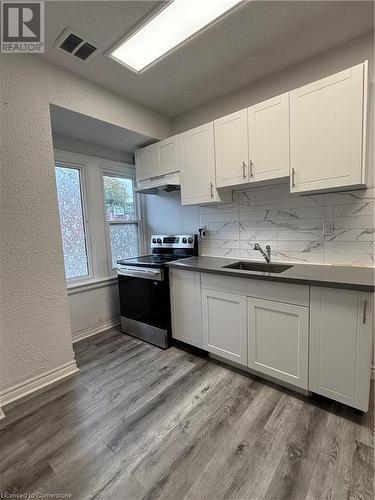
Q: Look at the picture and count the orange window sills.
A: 0